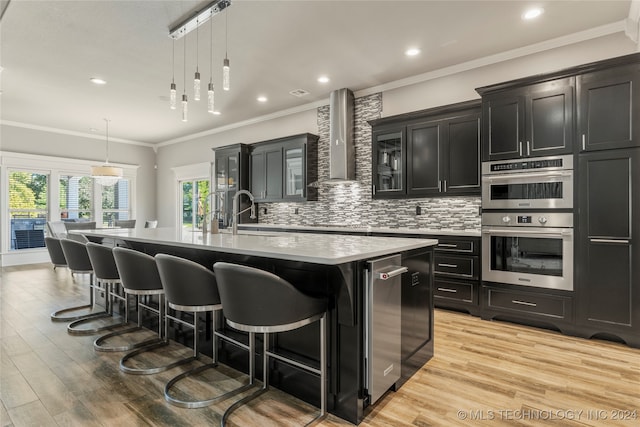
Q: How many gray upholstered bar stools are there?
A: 6